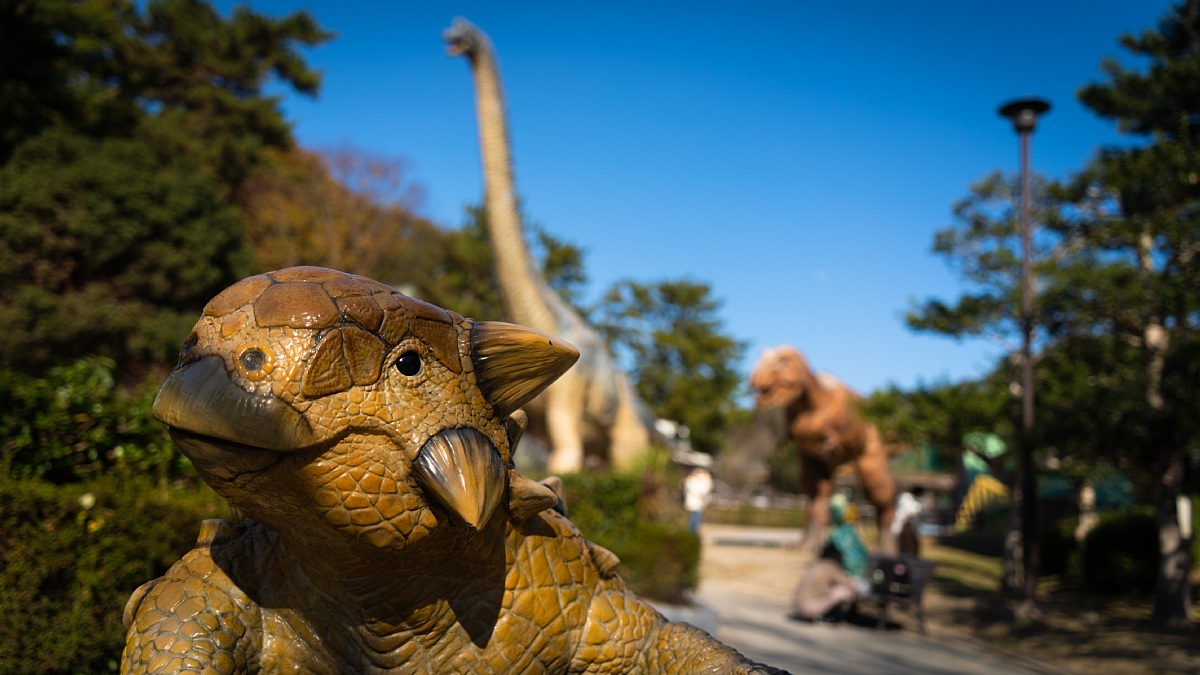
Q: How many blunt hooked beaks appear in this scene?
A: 1